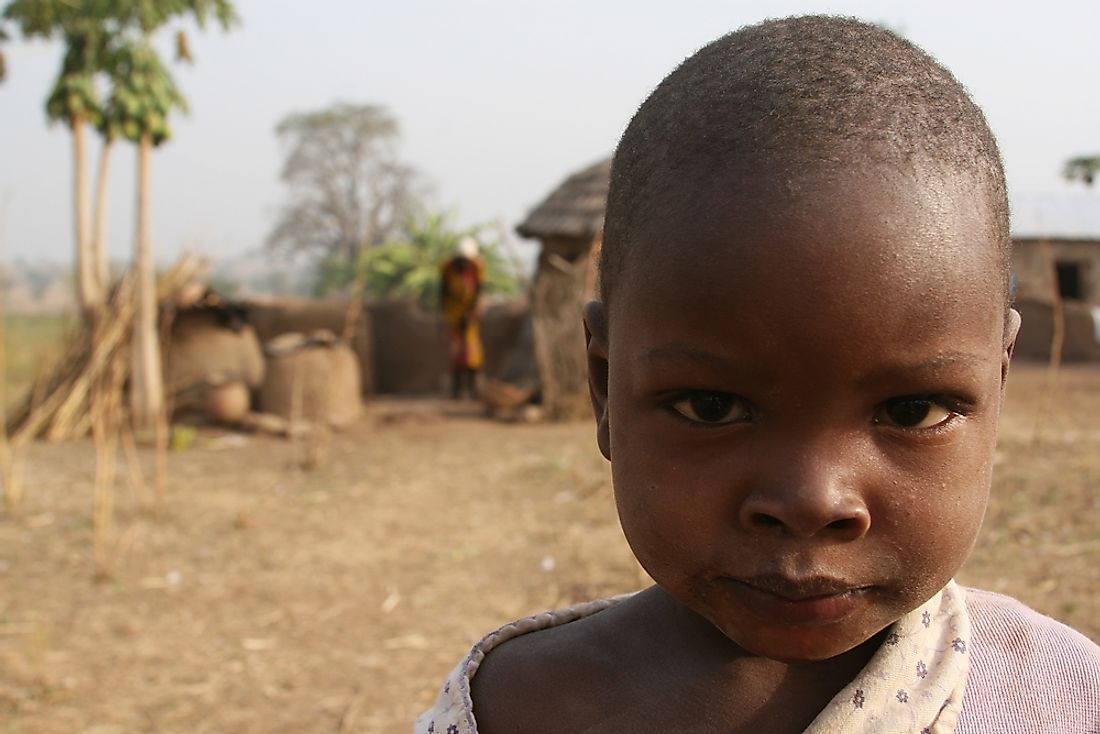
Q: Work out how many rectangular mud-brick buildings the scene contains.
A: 1